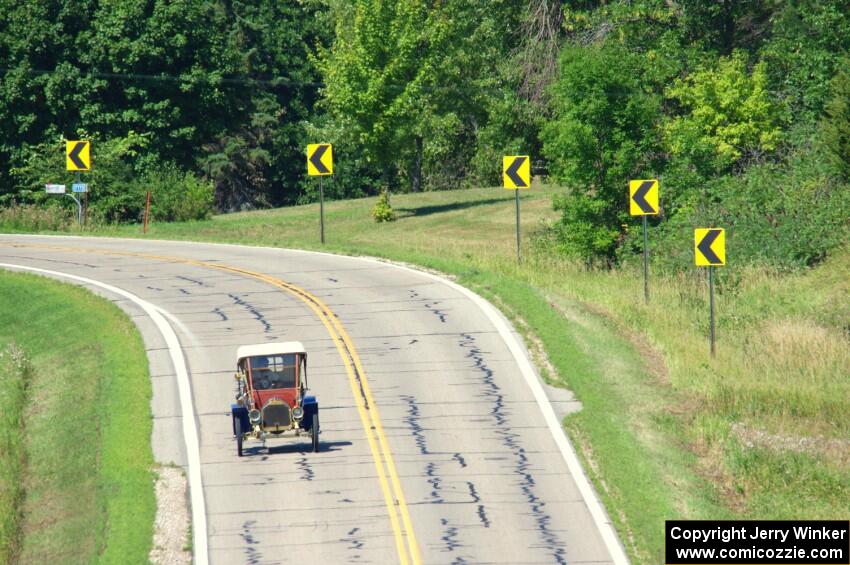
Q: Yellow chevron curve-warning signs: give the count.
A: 5